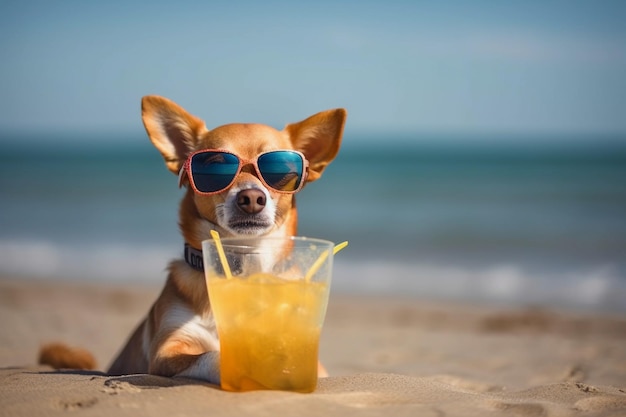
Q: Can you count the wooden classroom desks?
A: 0